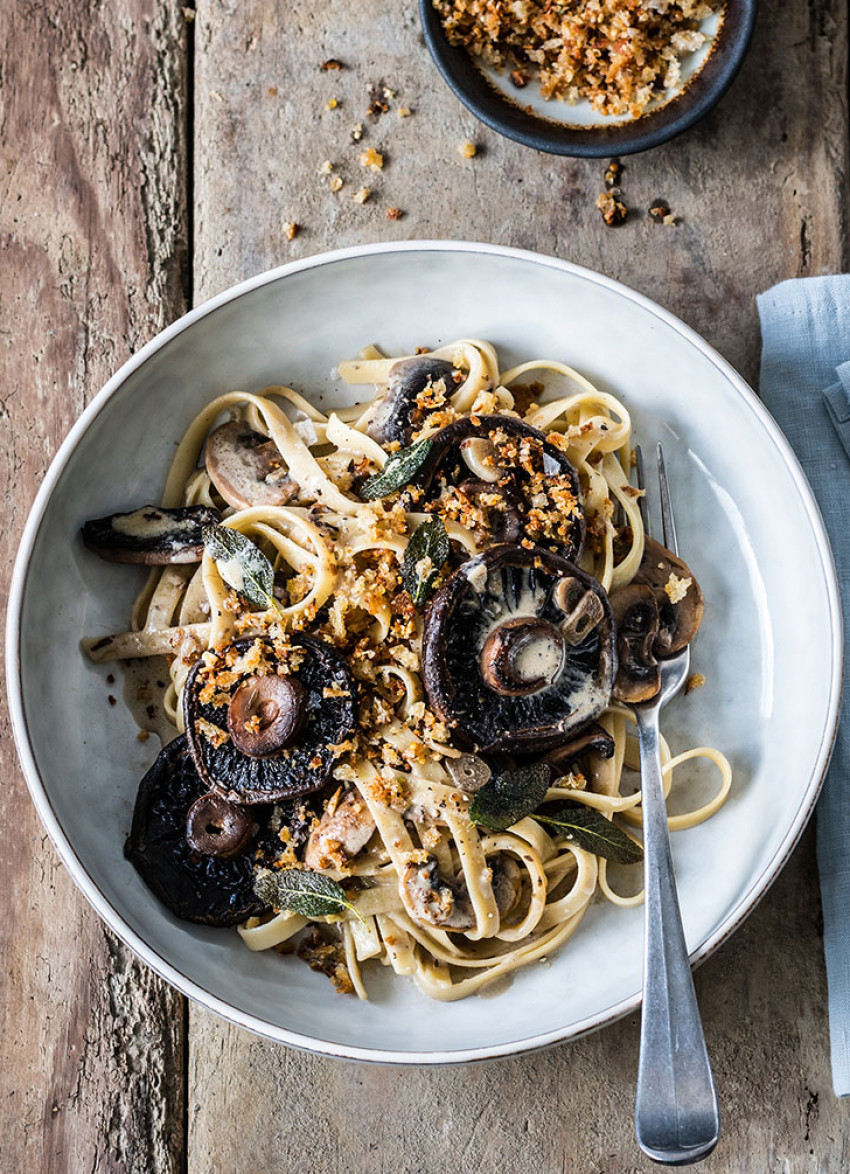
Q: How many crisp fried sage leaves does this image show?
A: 6